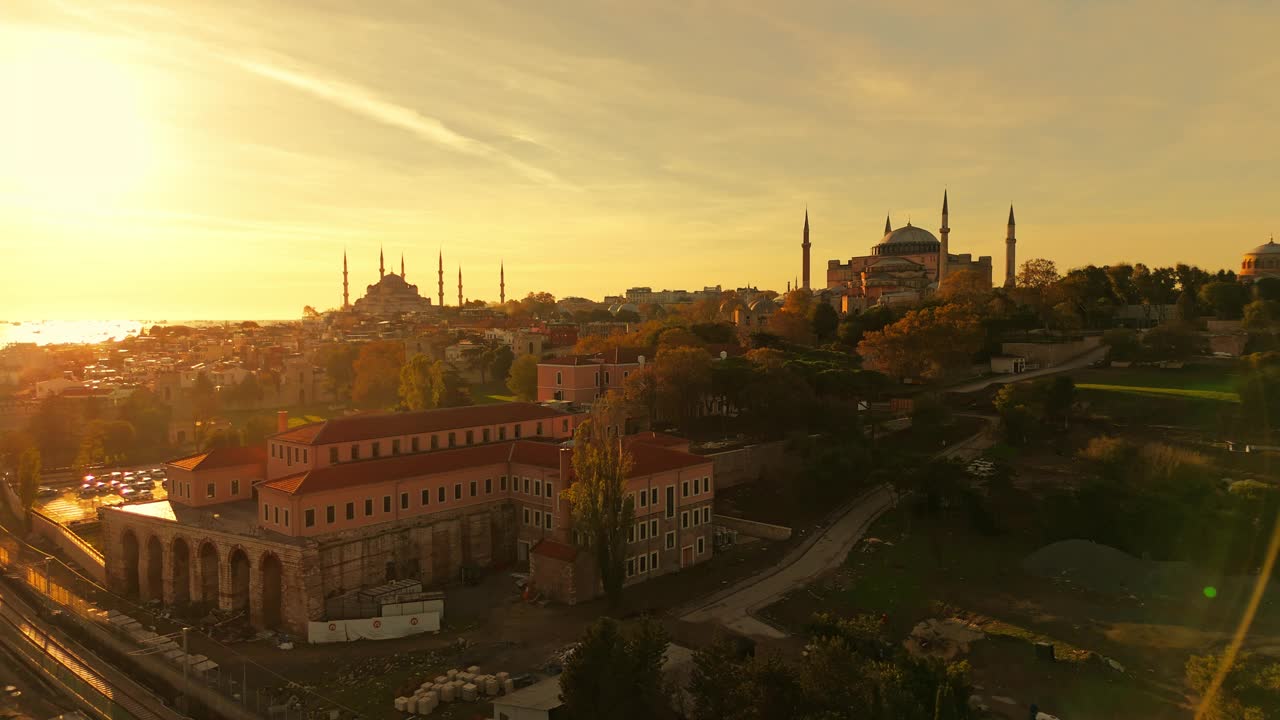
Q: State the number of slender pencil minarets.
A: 10